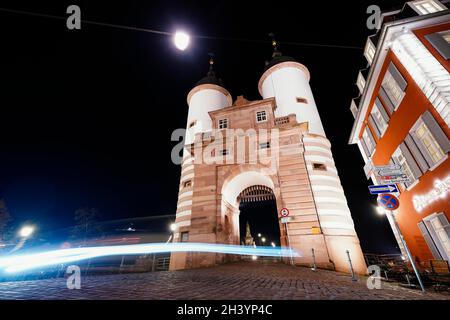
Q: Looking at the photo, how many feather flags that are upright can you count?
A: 0